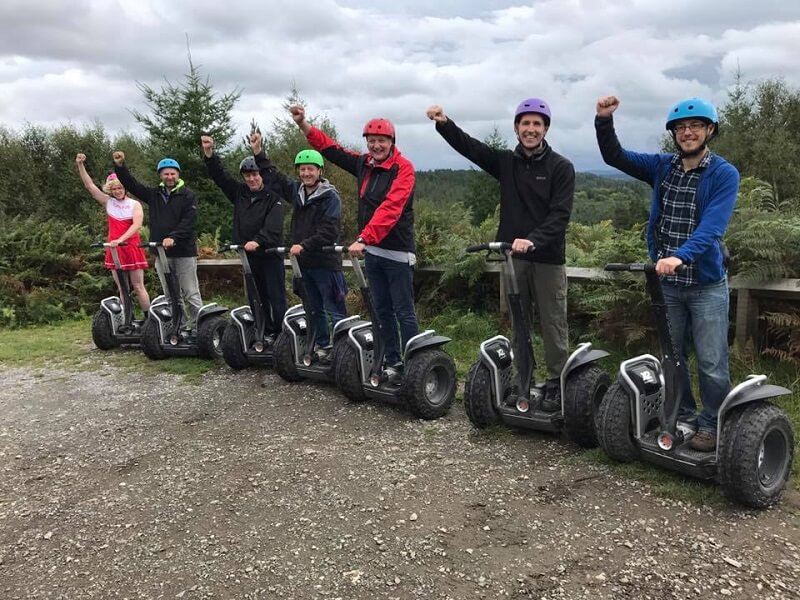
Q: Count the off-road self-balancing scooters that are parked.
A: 7